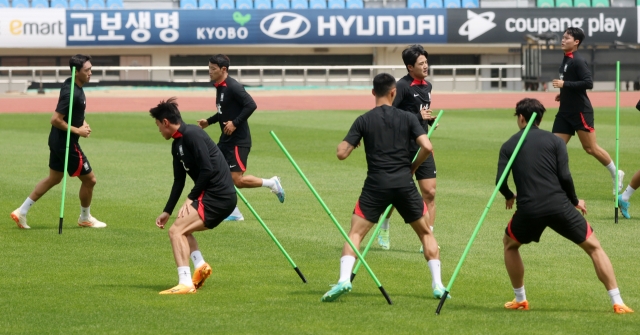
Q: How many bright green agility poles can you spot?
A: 6